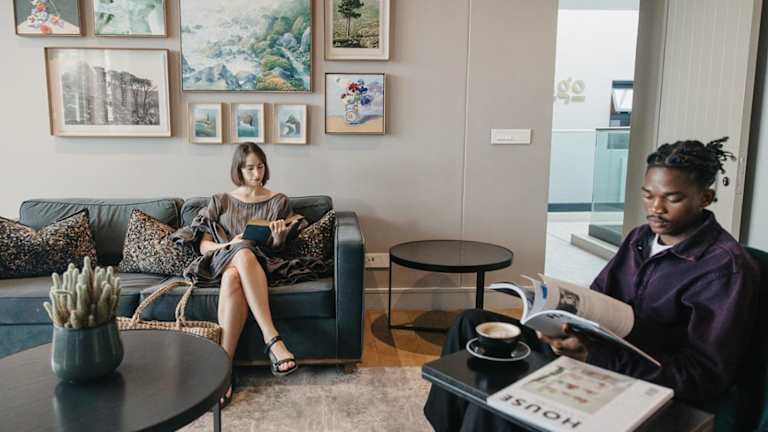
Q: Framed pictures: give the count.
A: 9